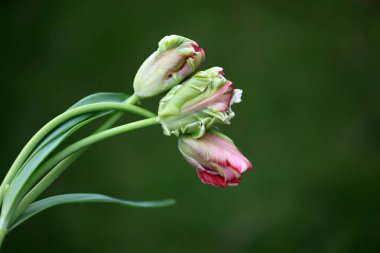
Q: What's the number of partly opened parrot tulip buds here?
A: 3